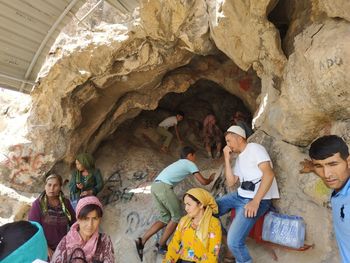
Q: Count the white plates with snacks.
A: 0